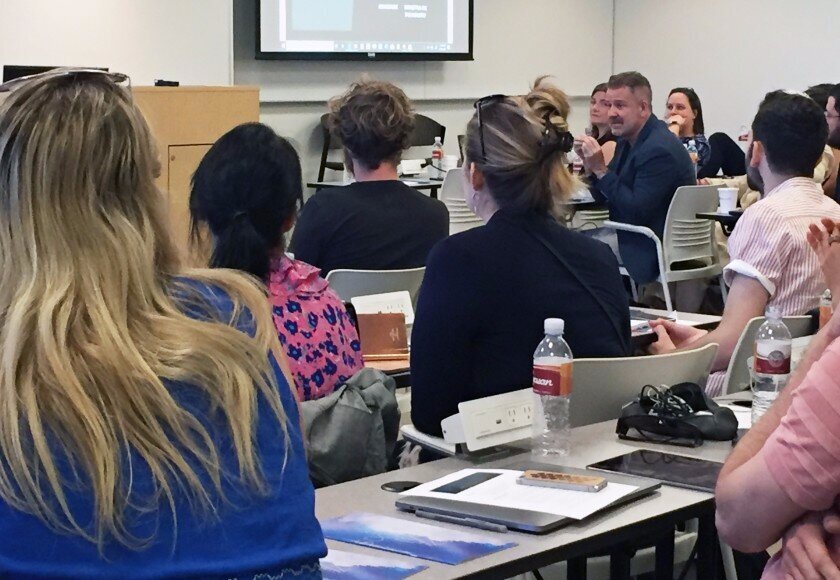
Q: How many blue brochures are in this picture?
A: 2